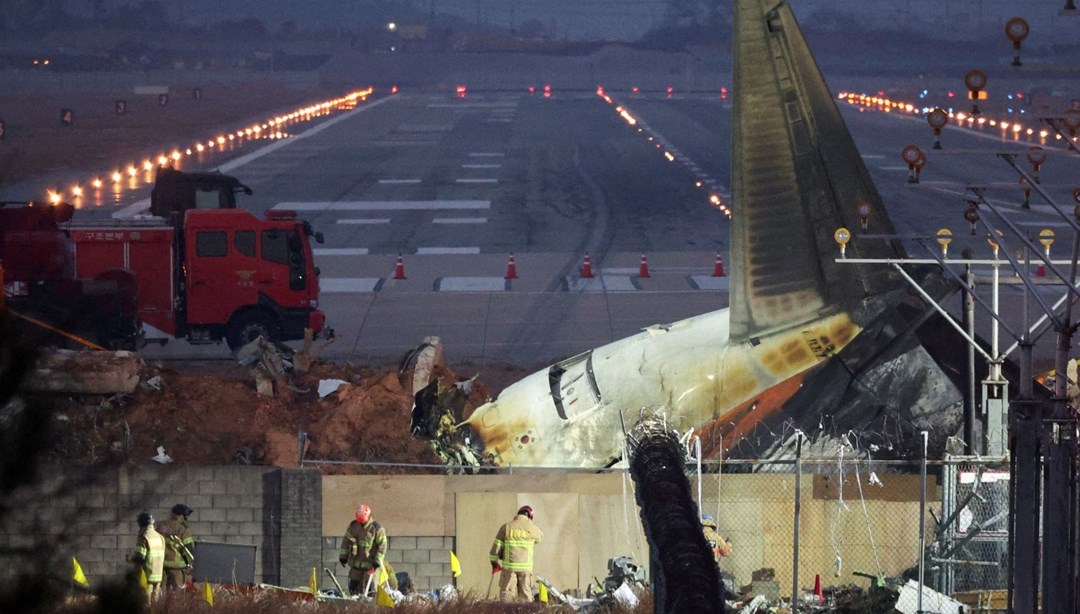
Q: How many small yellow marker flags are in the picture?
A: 8